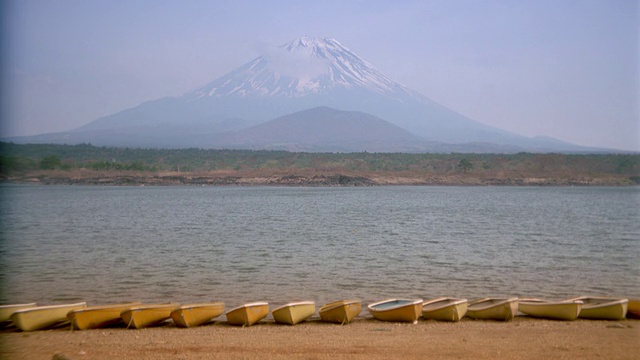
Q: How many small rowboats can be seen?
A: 14